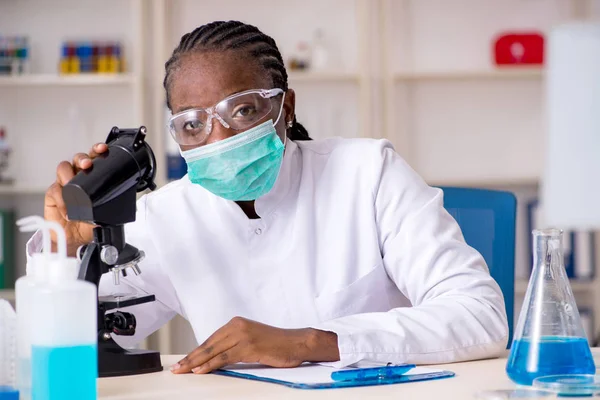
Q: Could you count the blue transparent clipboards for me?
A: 1